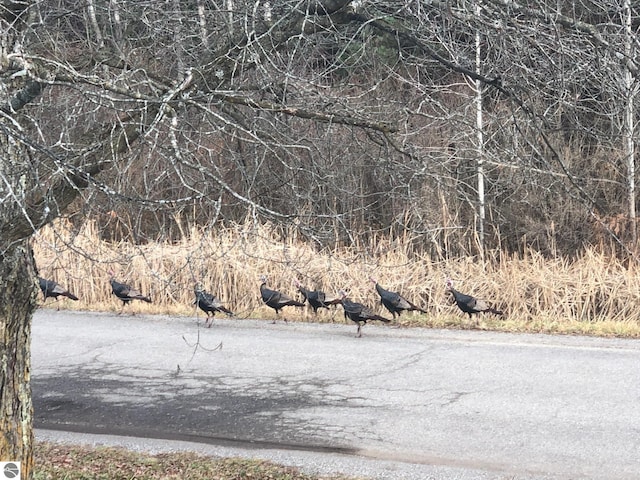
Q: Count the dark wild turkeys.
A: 8